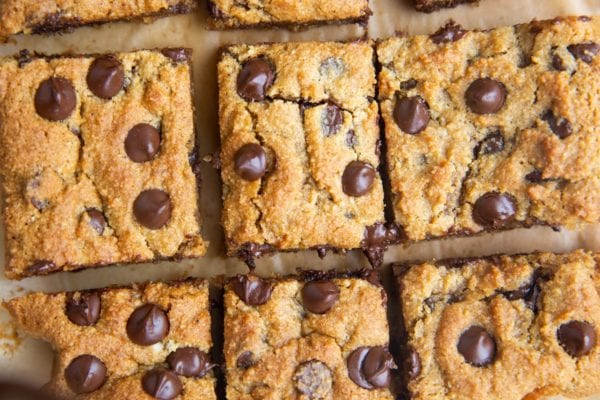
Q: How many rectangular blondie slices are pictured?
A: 9